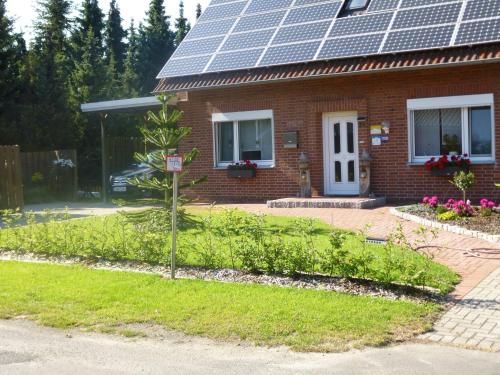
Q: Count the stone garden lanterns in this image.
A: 2